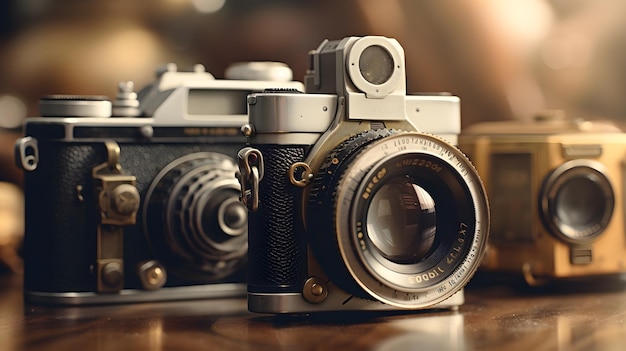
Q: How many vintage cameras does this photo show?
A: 3